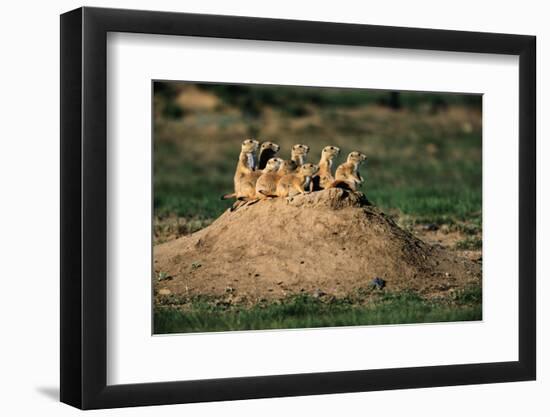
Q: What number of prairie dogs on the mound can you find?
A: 8